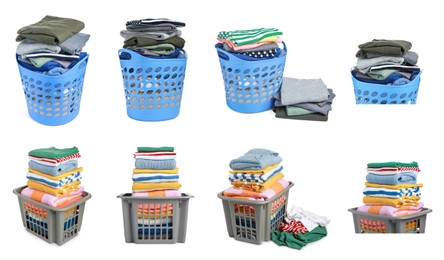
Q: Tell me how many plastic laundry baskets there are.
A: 8